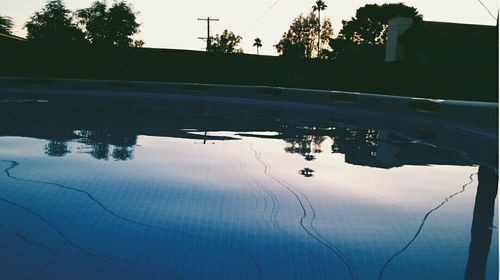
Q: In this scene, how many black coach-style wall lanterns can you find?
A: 0